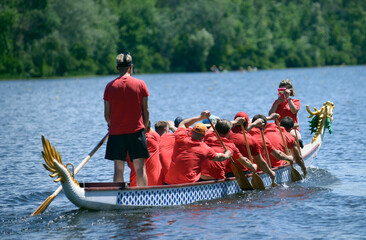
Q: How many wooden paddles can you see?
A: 6